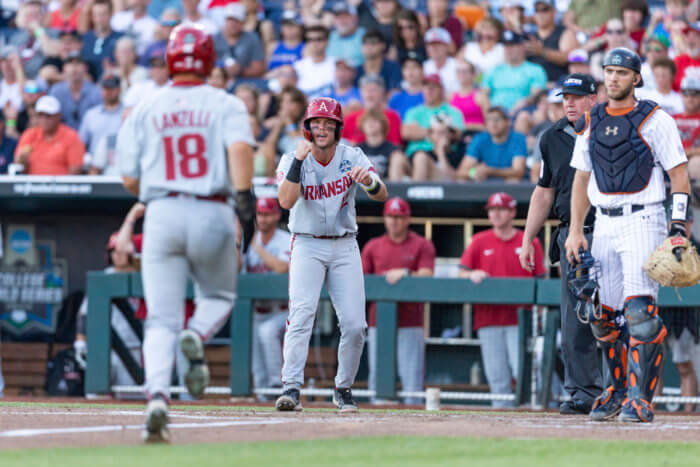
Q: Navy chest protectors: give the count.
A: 1